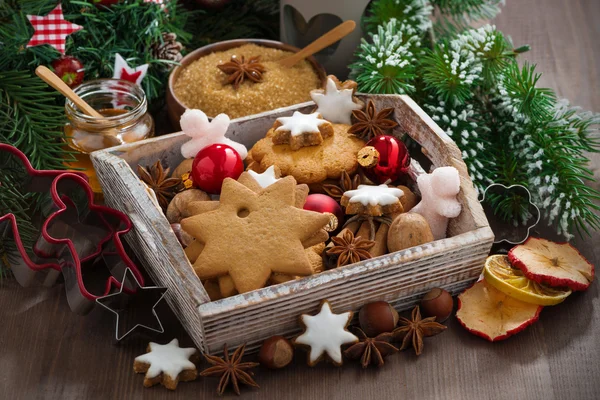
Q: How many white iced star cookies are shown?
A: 6